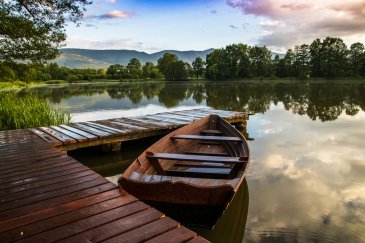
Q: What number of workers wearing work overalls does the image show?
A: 0